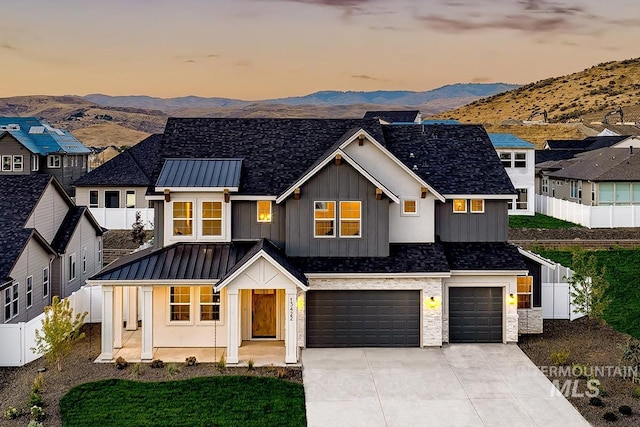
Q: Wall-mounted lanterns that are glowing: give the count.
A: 3